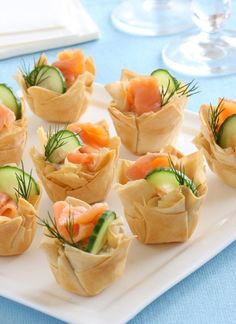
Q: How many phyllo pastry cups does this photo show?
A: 8